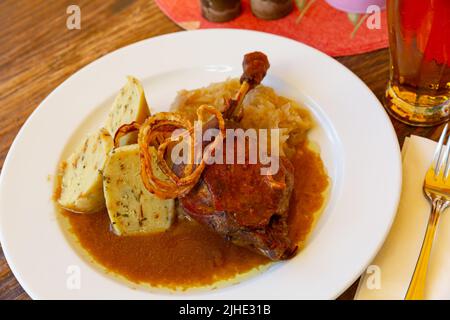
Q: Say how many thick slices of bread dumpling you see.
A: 3